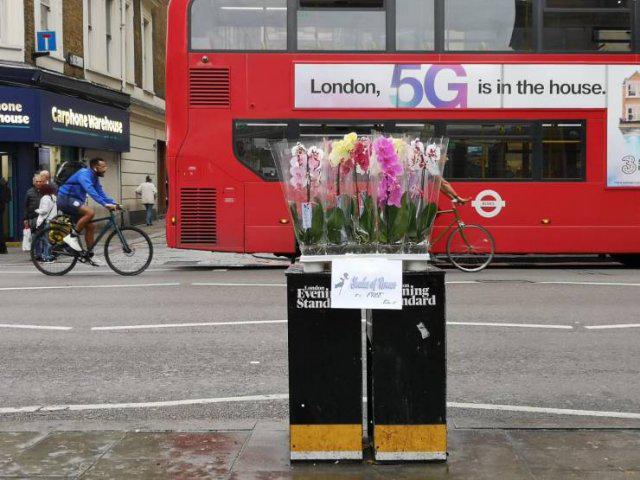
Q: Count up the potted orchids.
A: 5